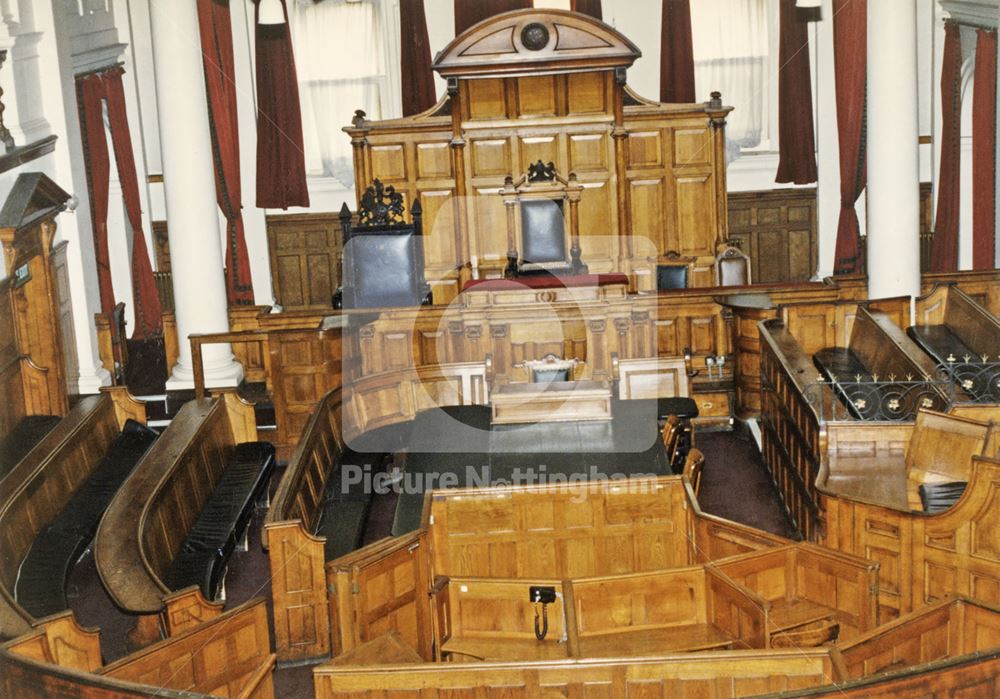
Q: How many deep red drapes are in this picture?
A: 12